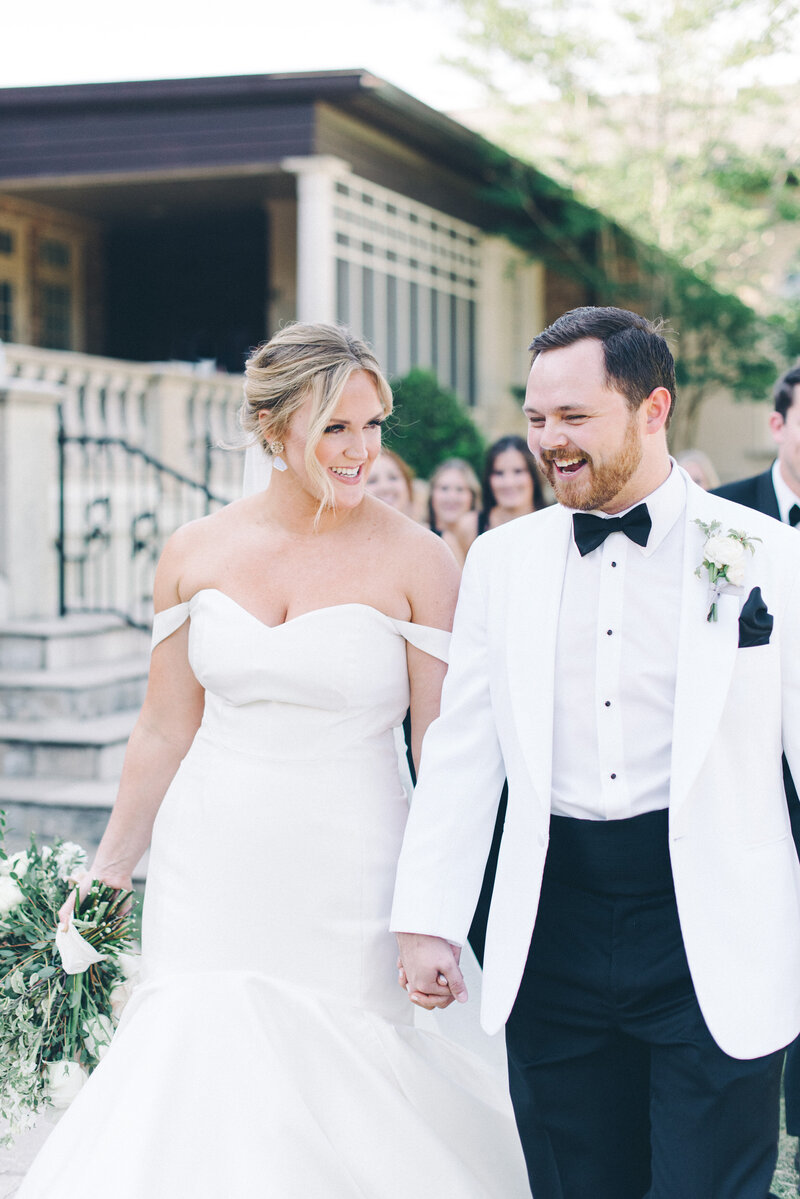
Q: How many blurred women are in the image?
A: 4